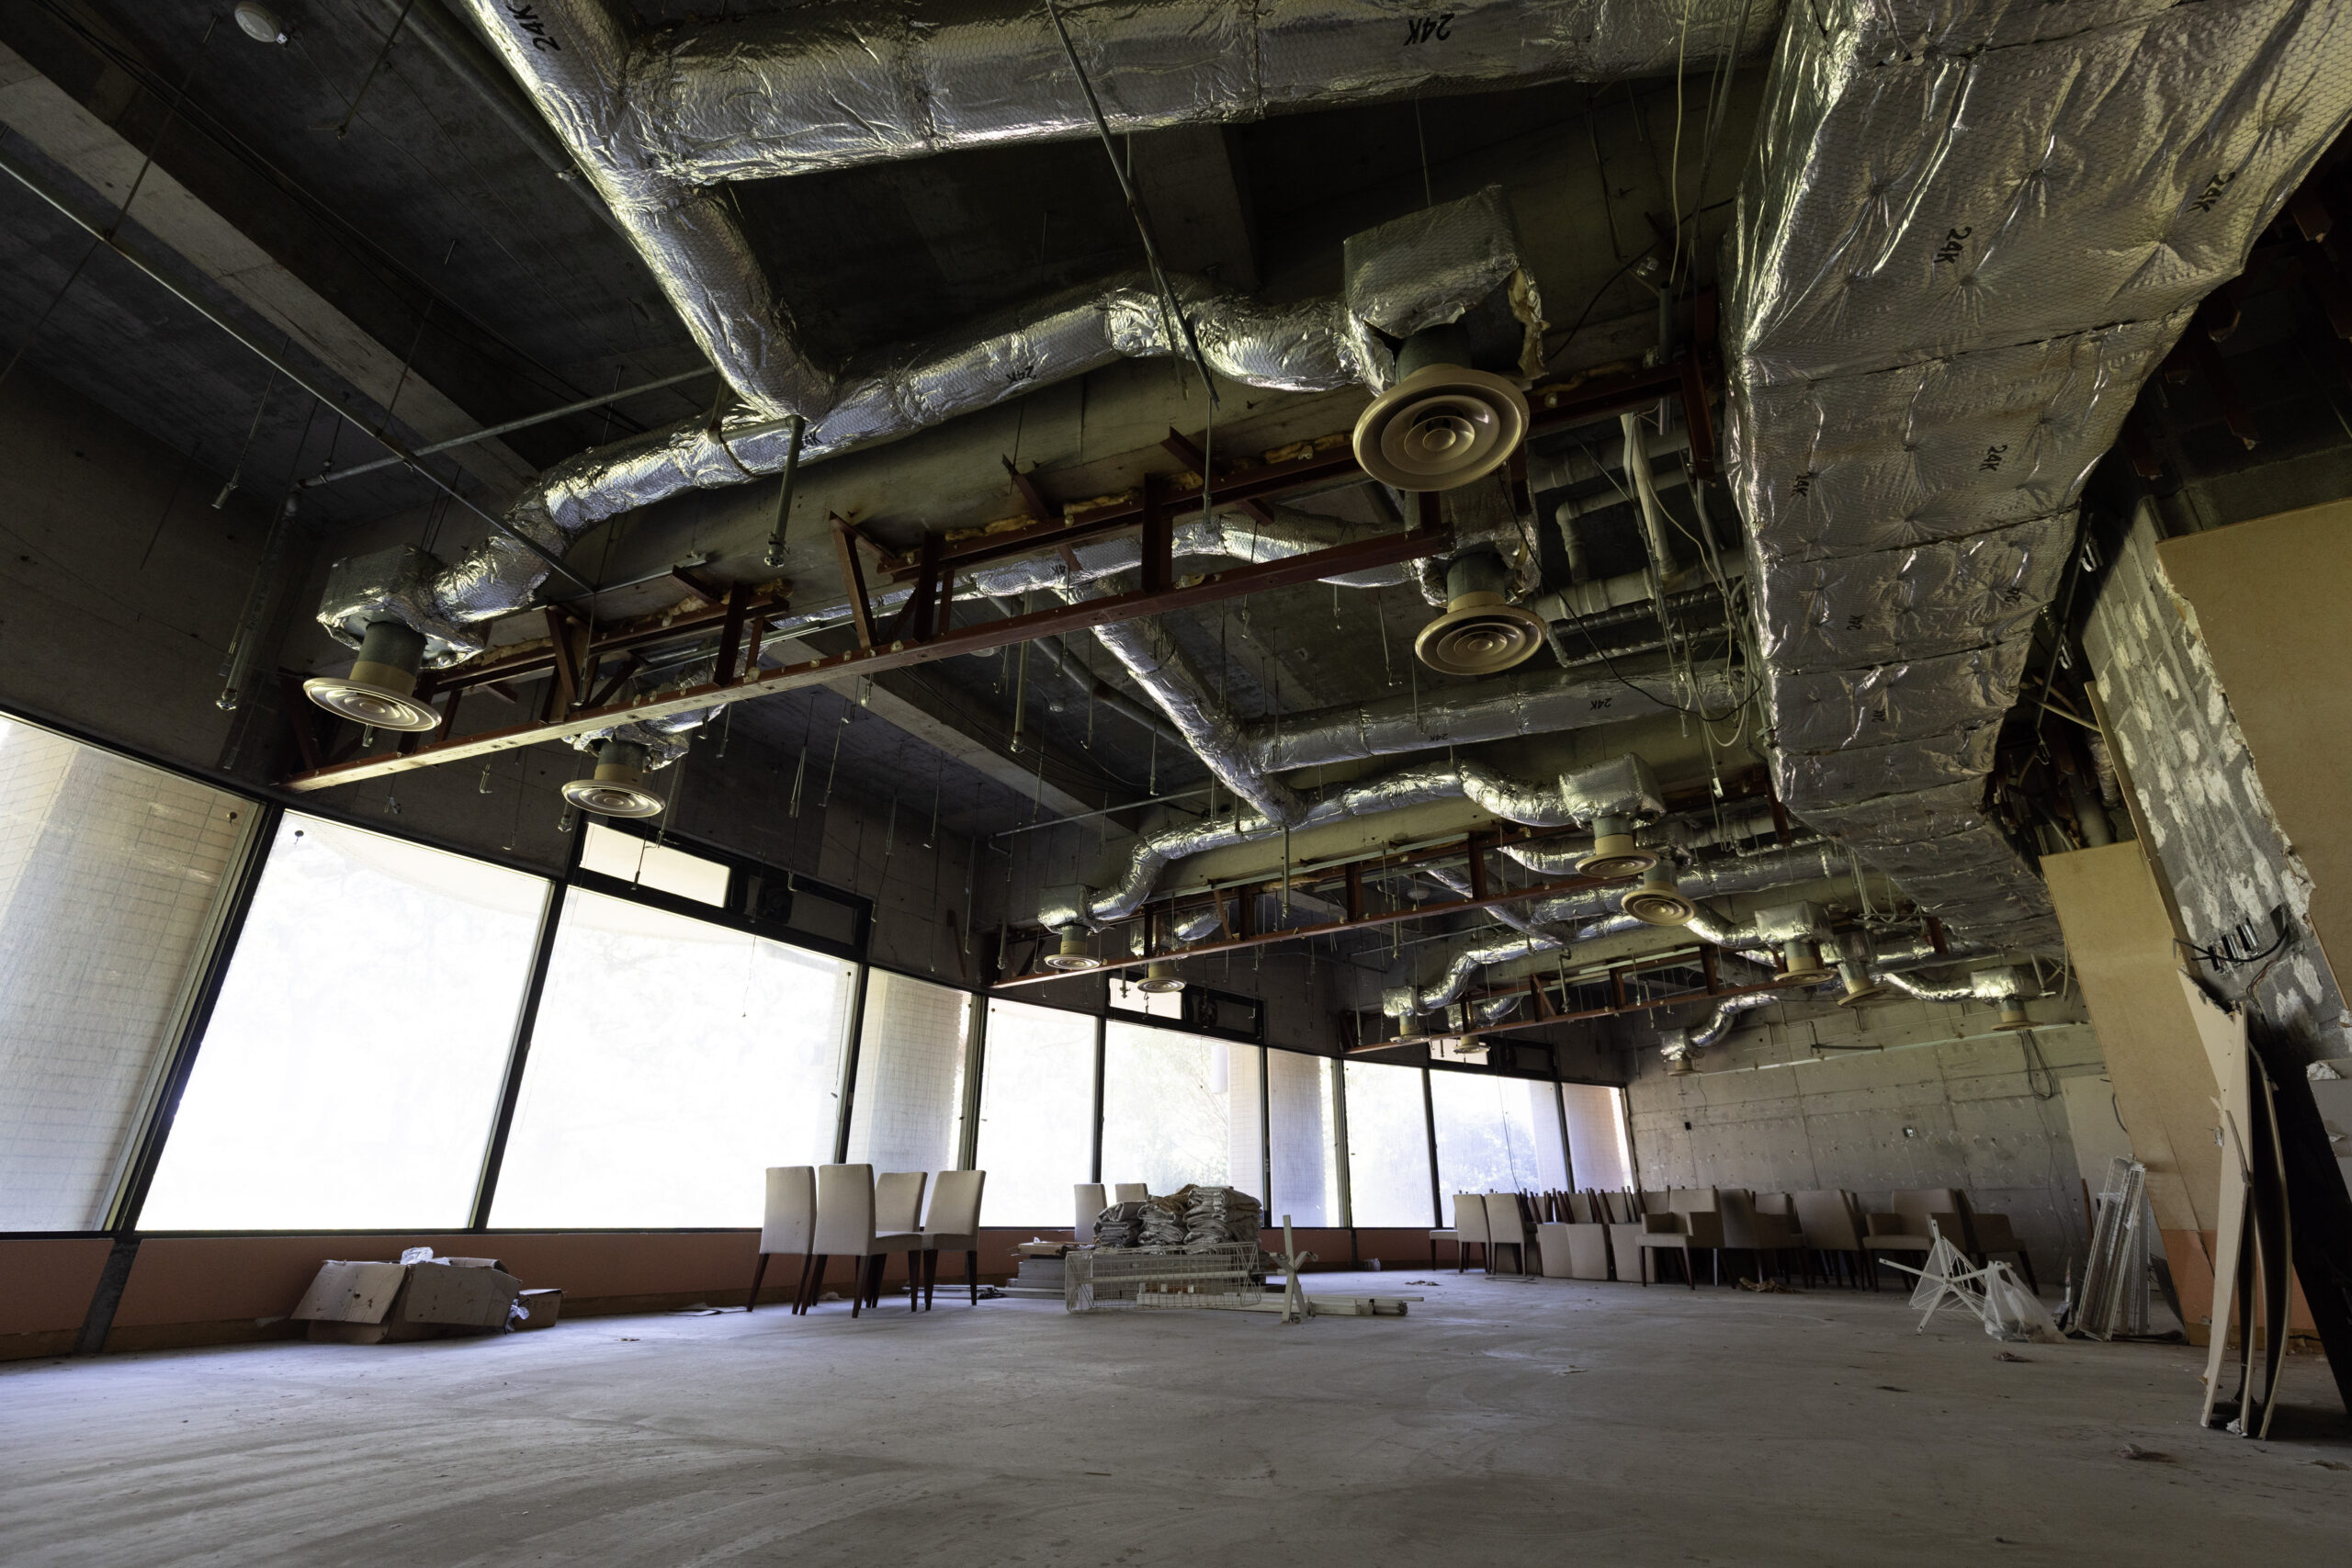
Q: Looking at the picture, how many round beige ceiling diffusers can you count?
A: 14